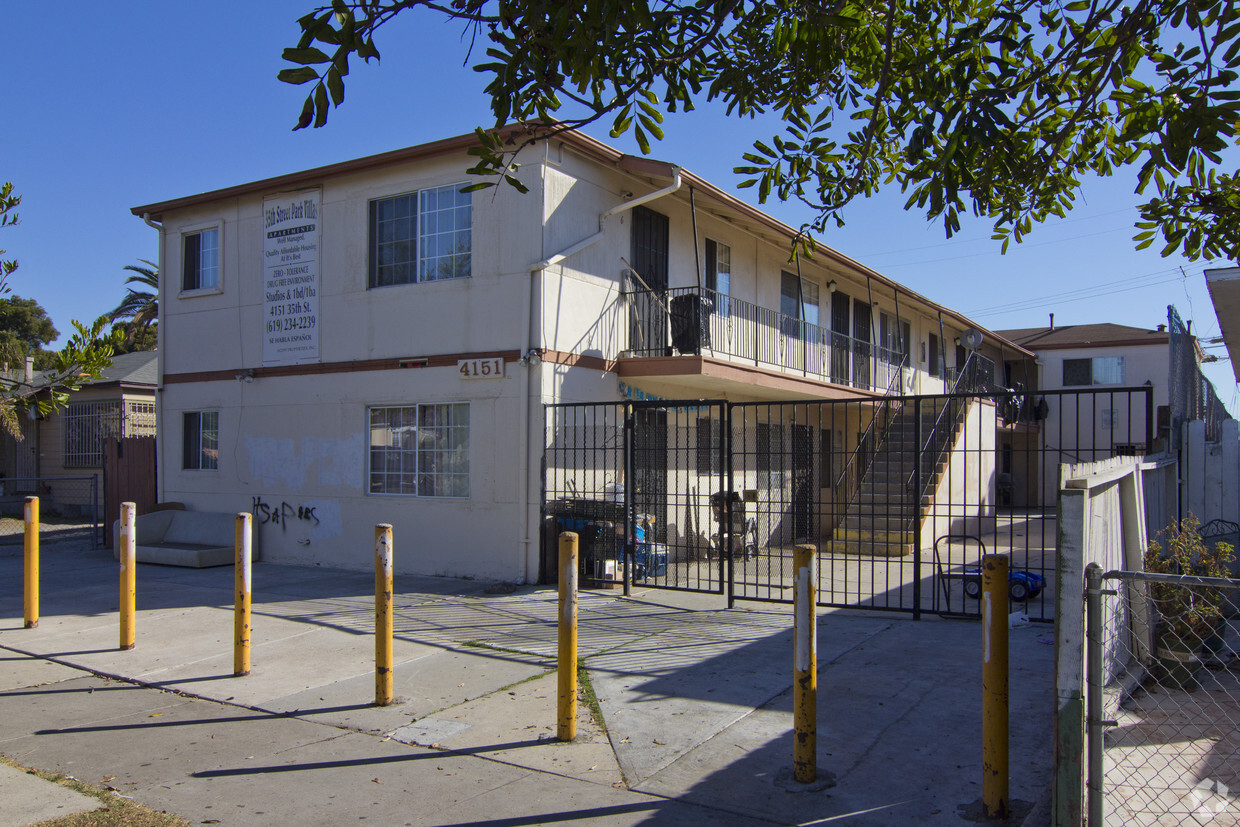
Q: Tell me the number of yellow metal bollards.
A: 7